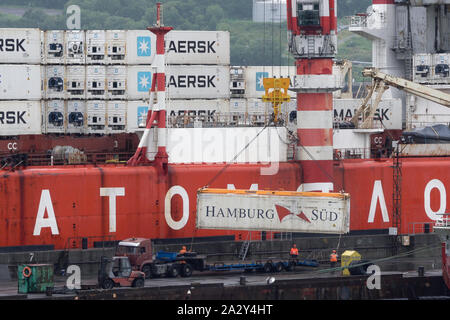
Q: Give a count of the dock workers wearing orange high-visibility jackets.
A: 3